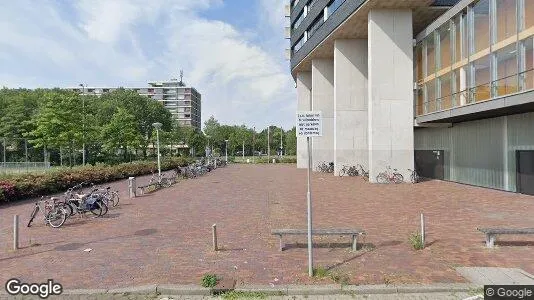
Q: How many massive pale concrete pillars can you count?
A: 4